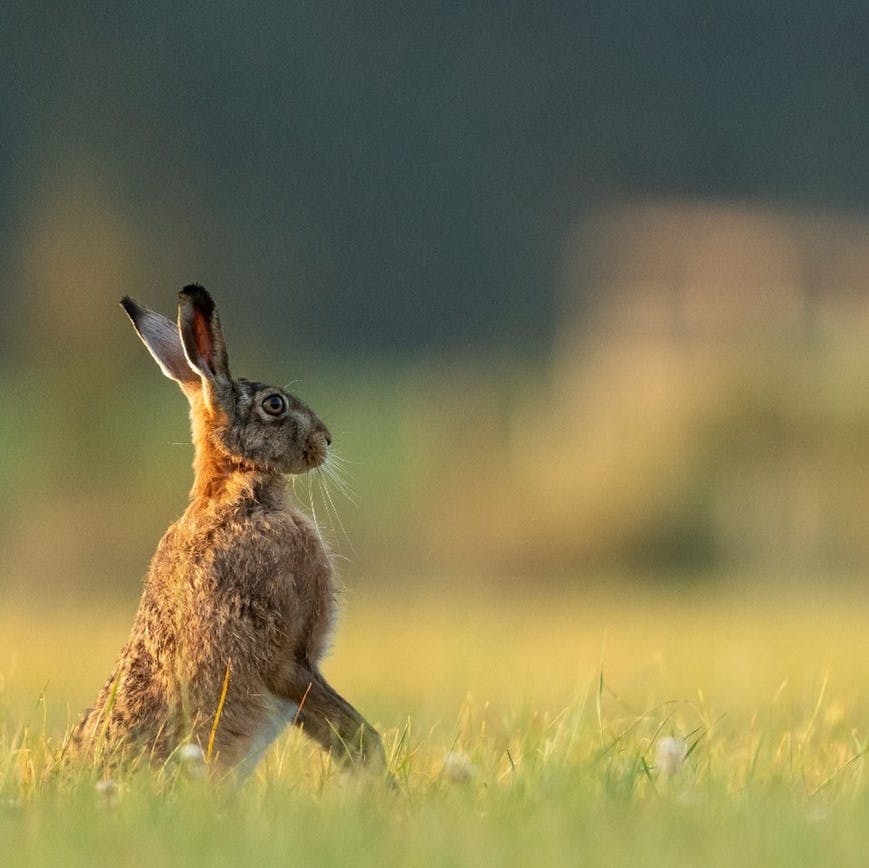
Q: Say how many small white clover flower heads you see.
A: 4